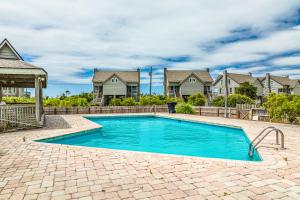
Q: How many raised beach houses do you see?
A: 4